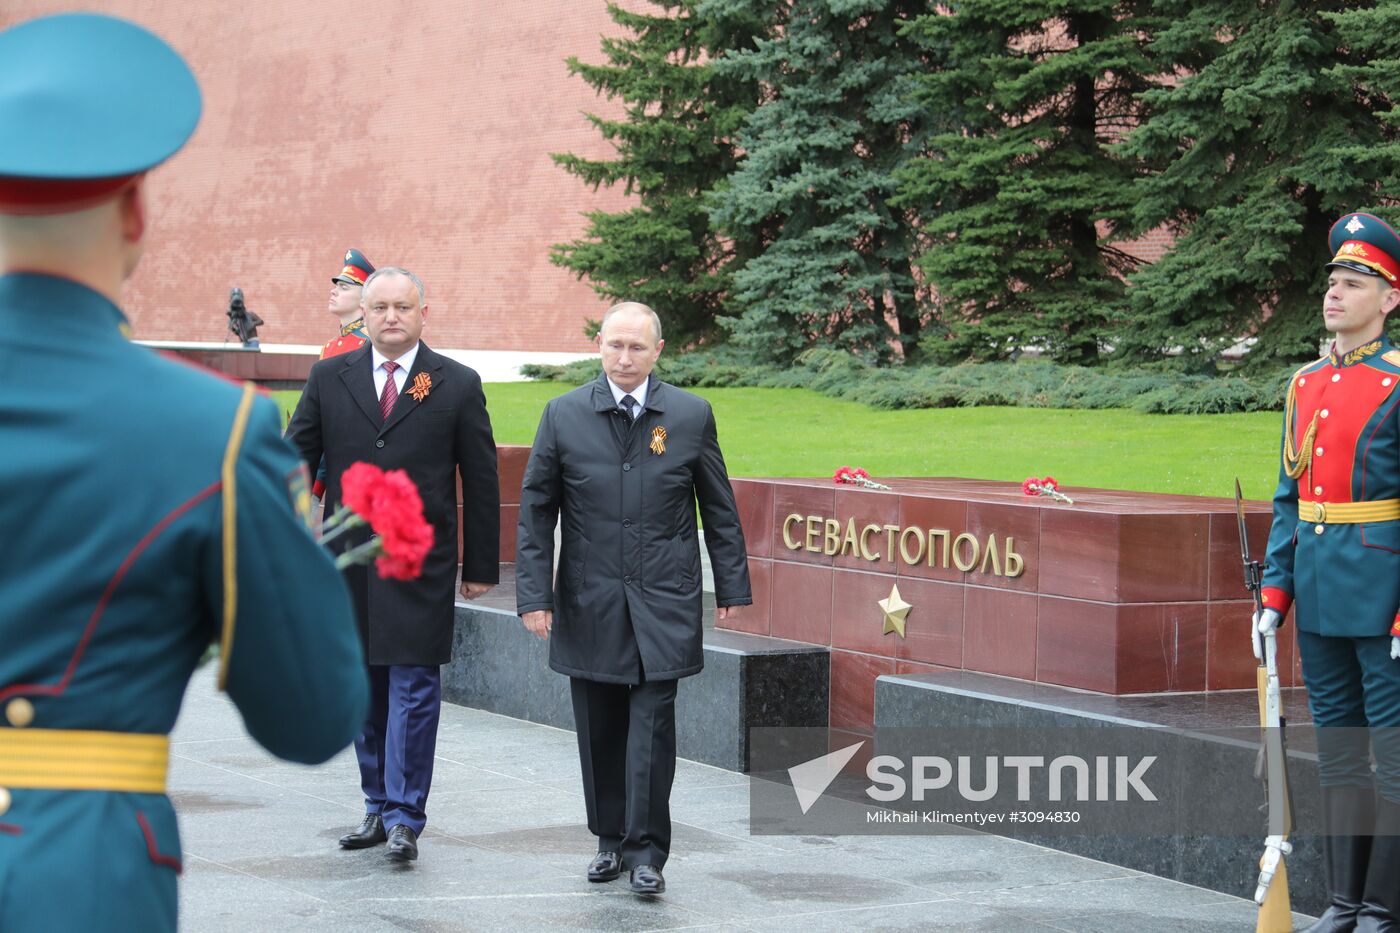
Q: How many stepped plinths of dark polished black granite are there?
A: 2